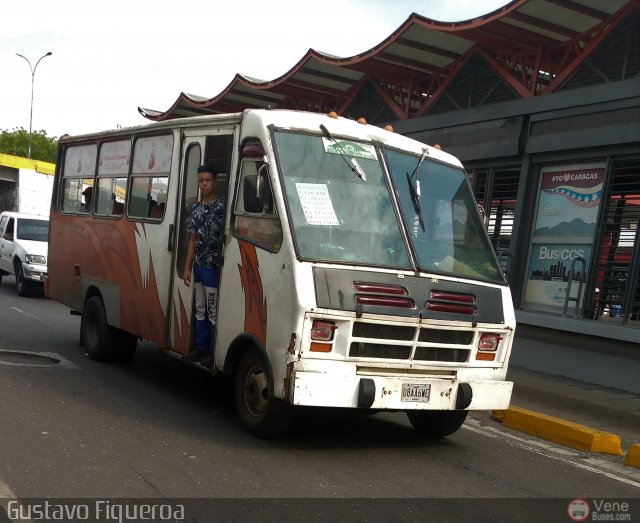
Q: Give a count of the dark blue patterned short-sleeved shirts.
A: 1